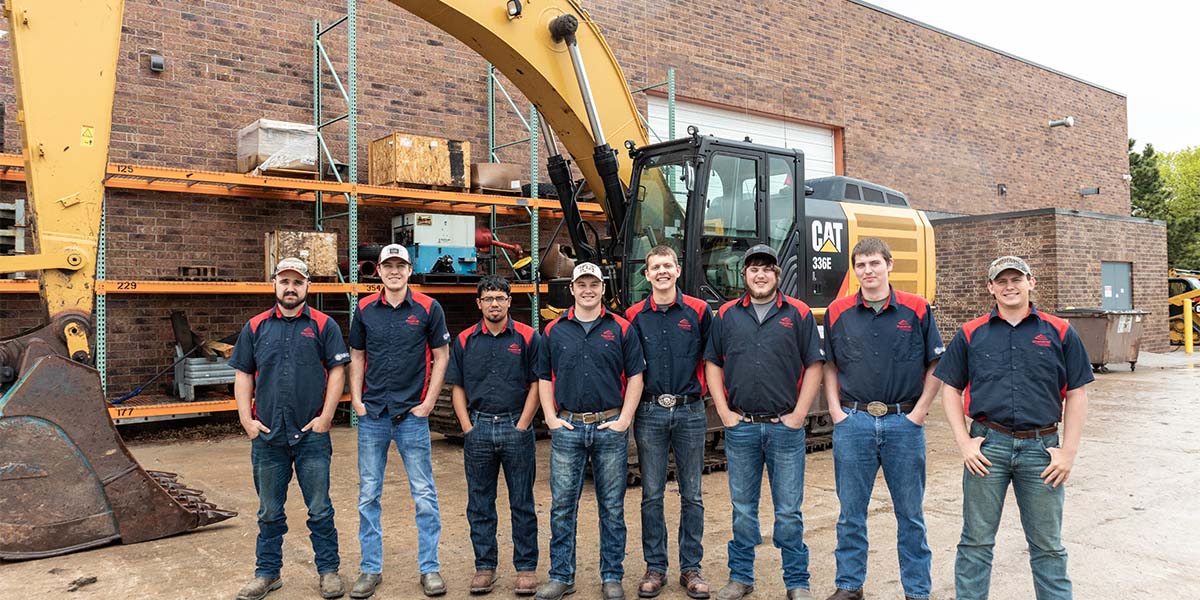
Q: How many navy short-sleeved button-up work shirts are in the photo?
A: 8